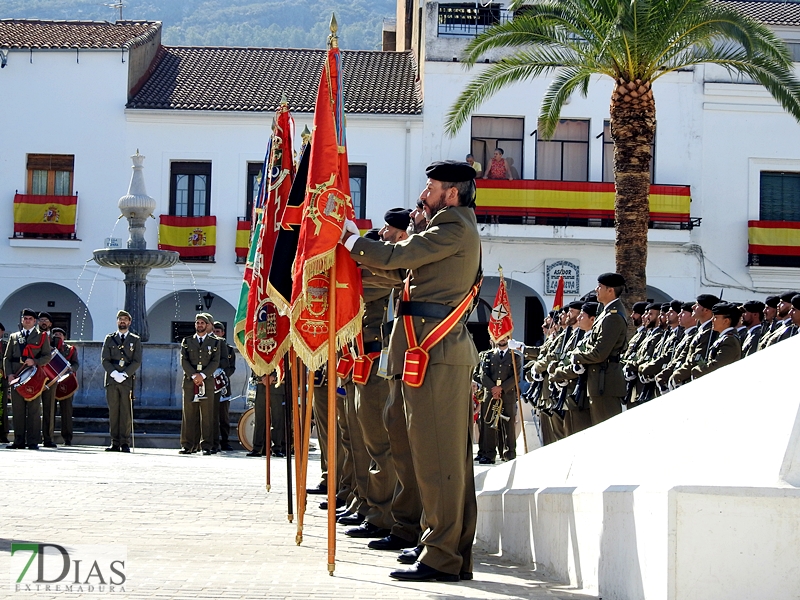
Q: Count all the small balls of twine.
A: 0